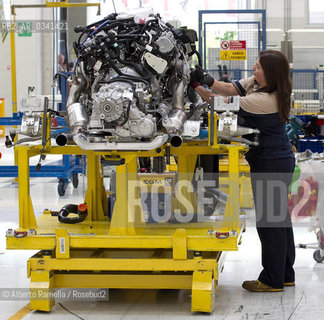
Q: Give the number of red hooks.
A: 2